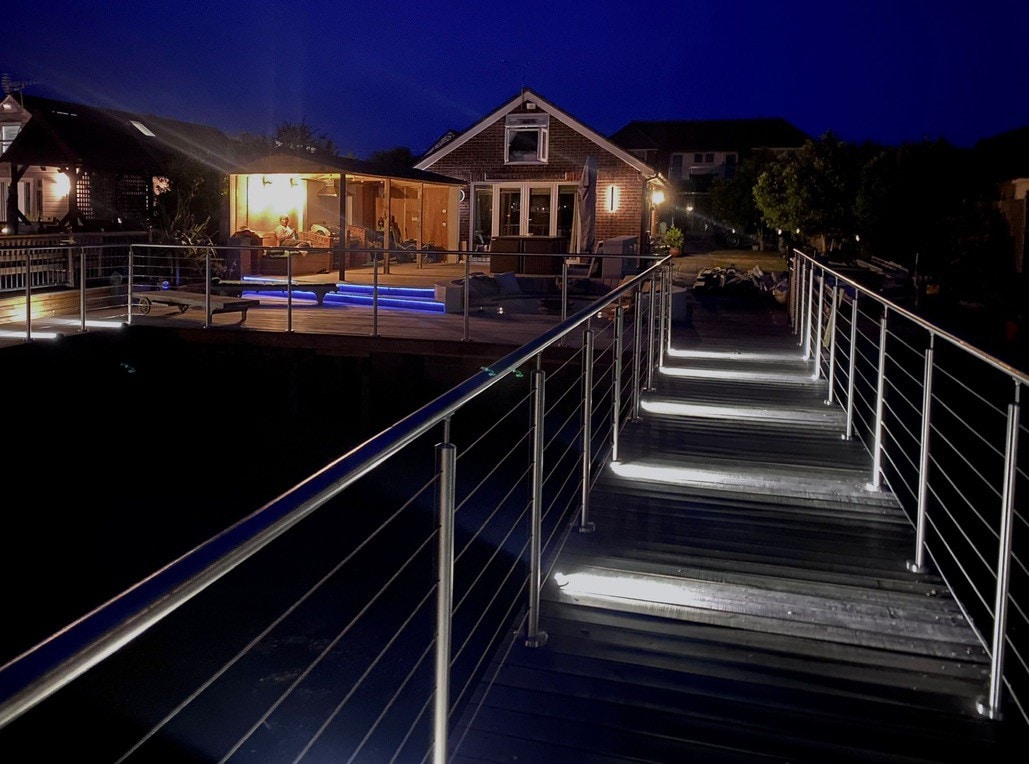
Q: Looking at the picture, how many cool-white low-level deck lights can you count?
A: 7